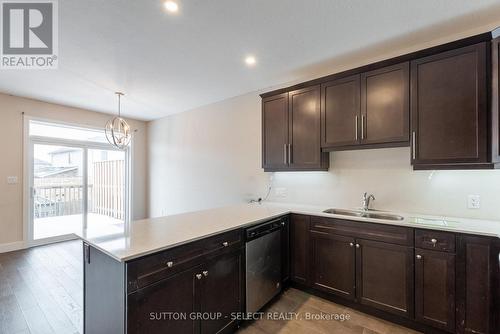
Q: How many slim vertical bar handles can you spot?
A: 5